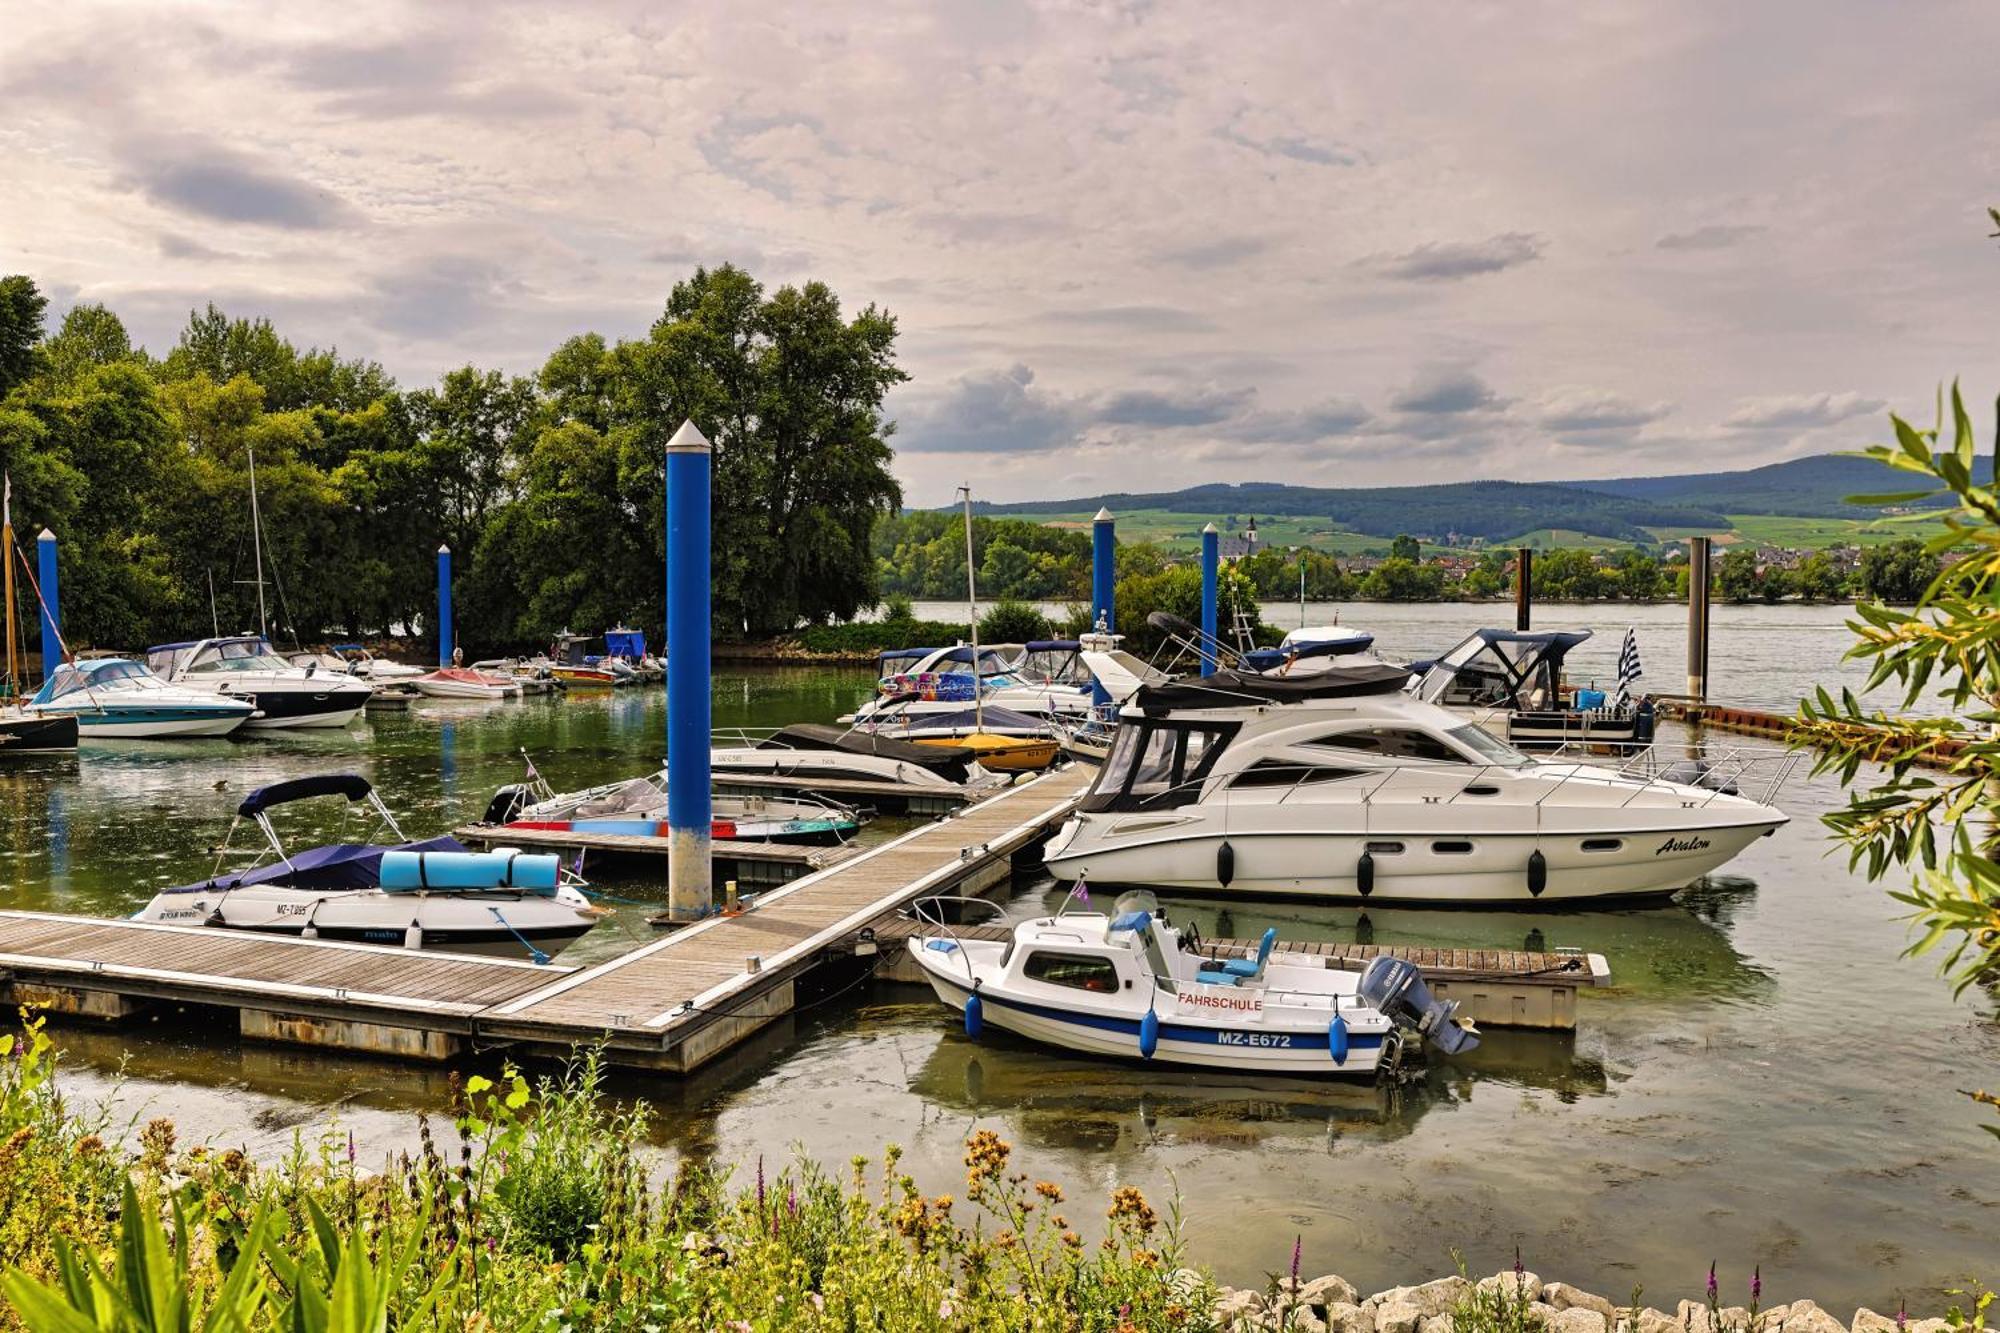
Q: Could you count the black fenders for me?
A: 3